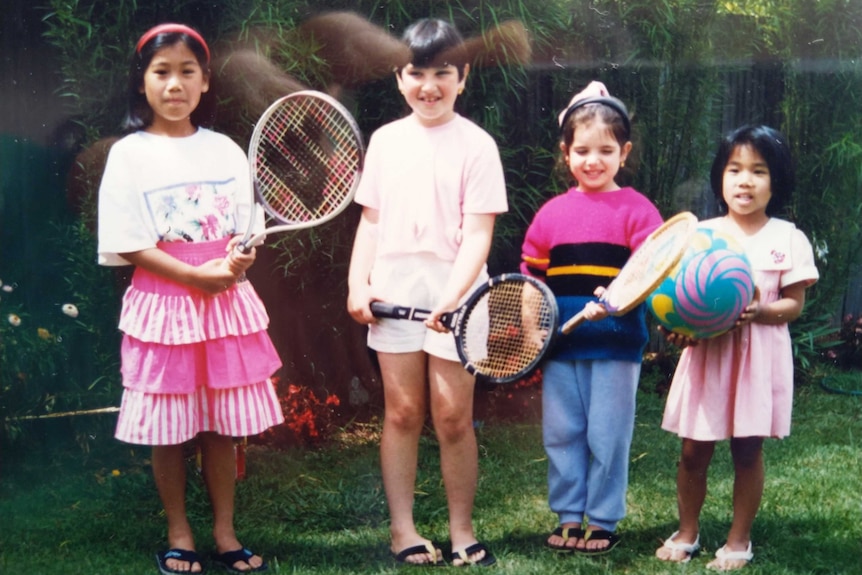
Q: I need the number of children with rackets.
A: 3